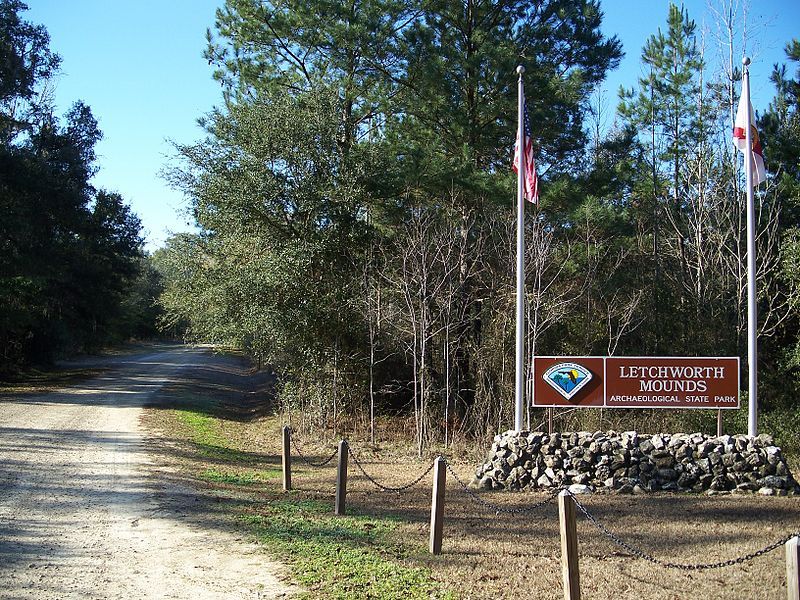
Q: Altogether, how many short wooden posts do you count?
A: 5